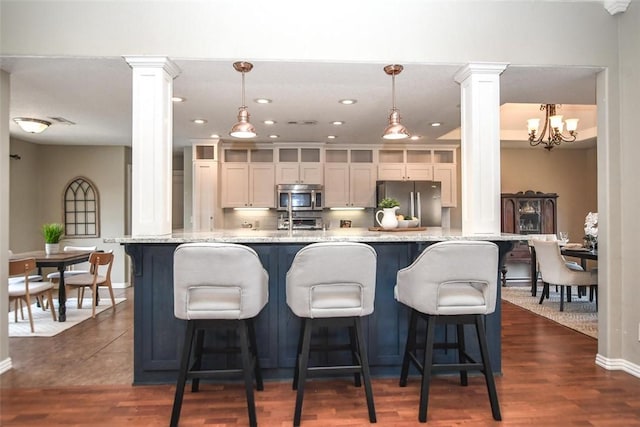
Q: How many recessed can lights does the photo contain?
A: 11